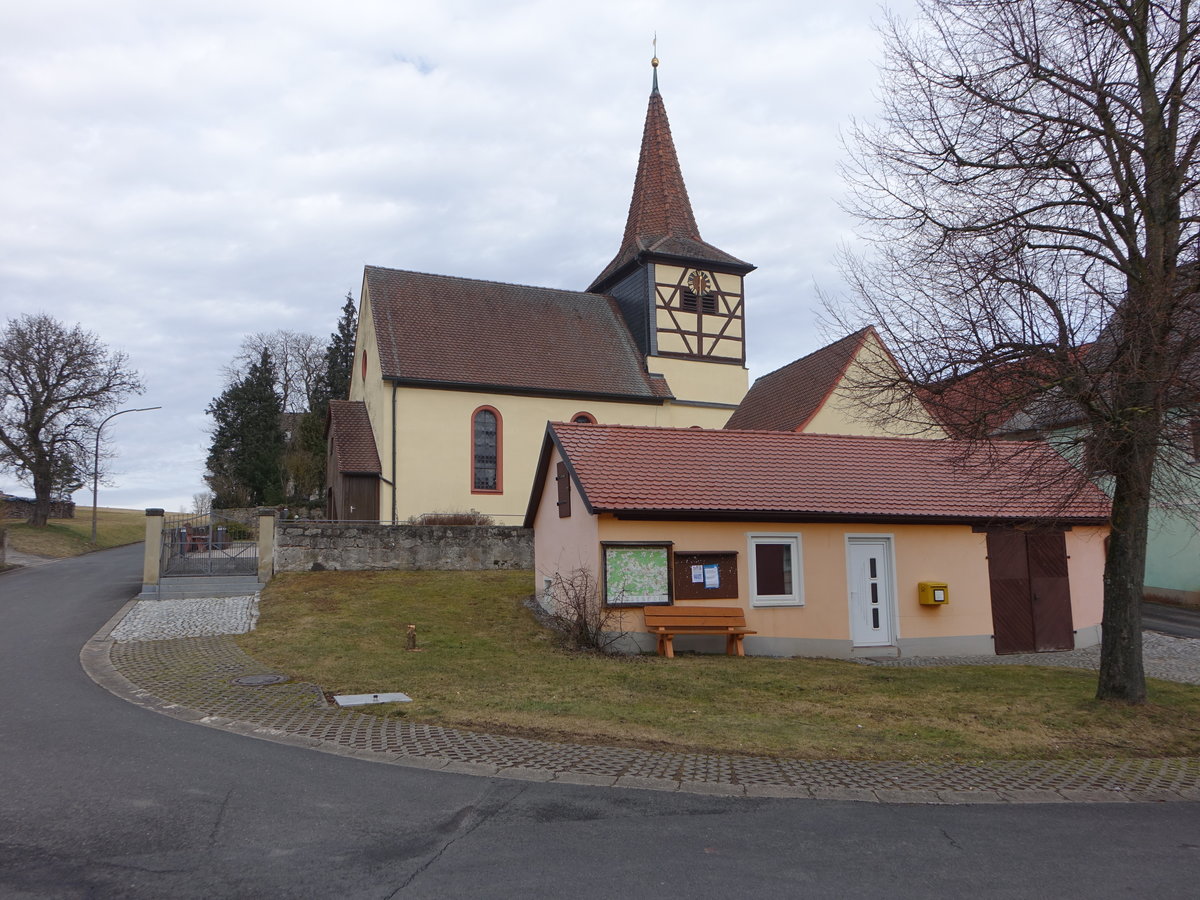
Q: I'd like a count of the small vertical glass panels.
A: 3